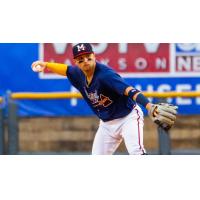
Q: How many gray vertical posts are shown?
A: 3